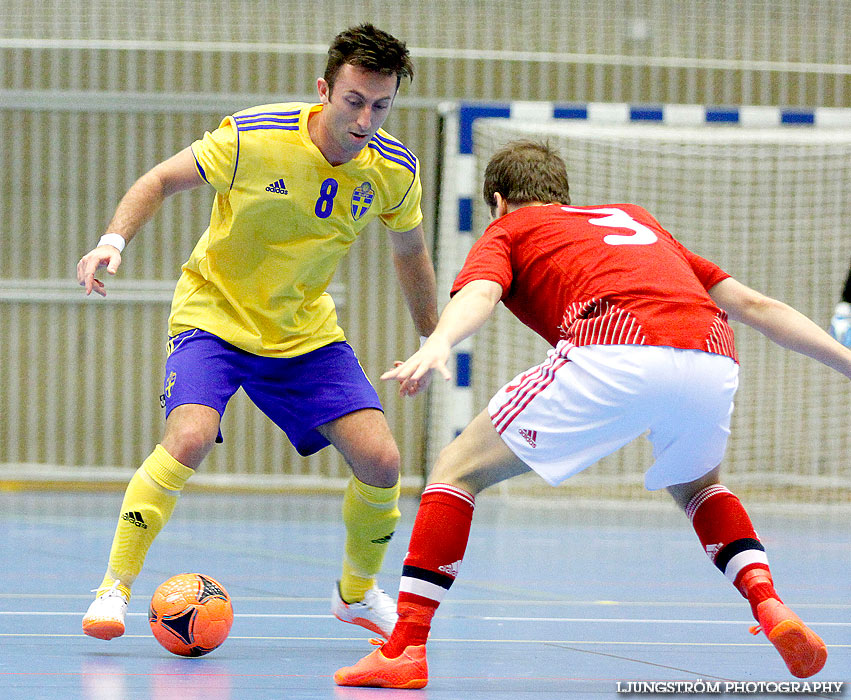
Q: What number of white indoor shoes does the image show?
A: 2